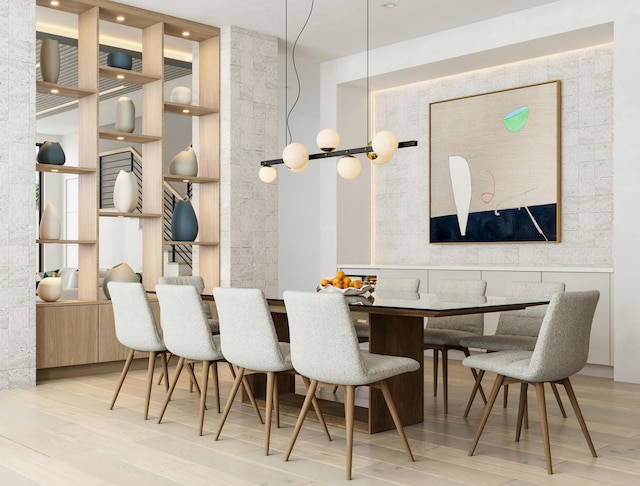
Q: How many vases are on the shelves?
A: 11